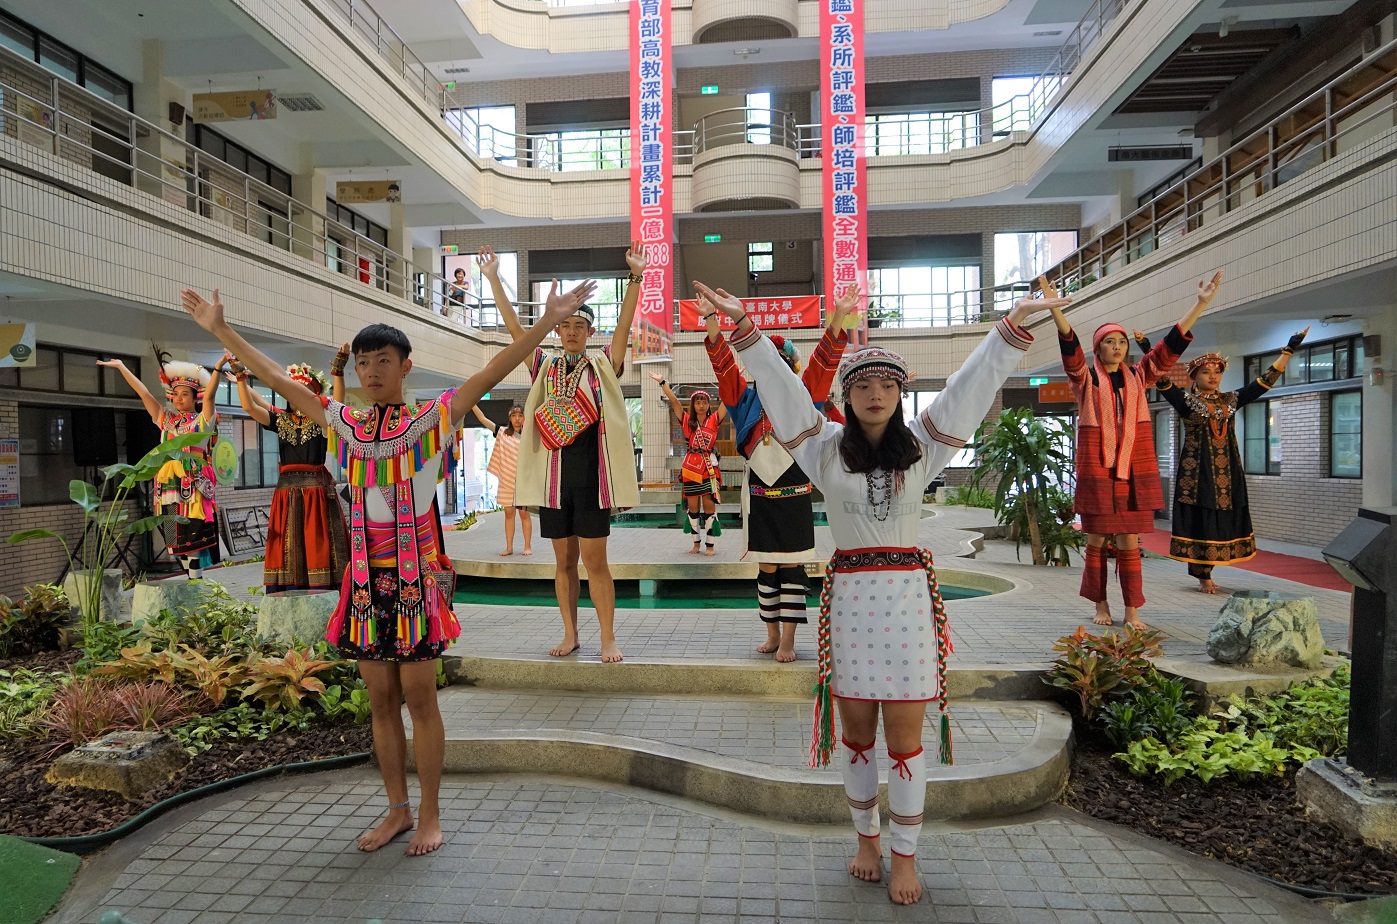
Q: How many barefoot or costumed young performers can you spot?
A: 10